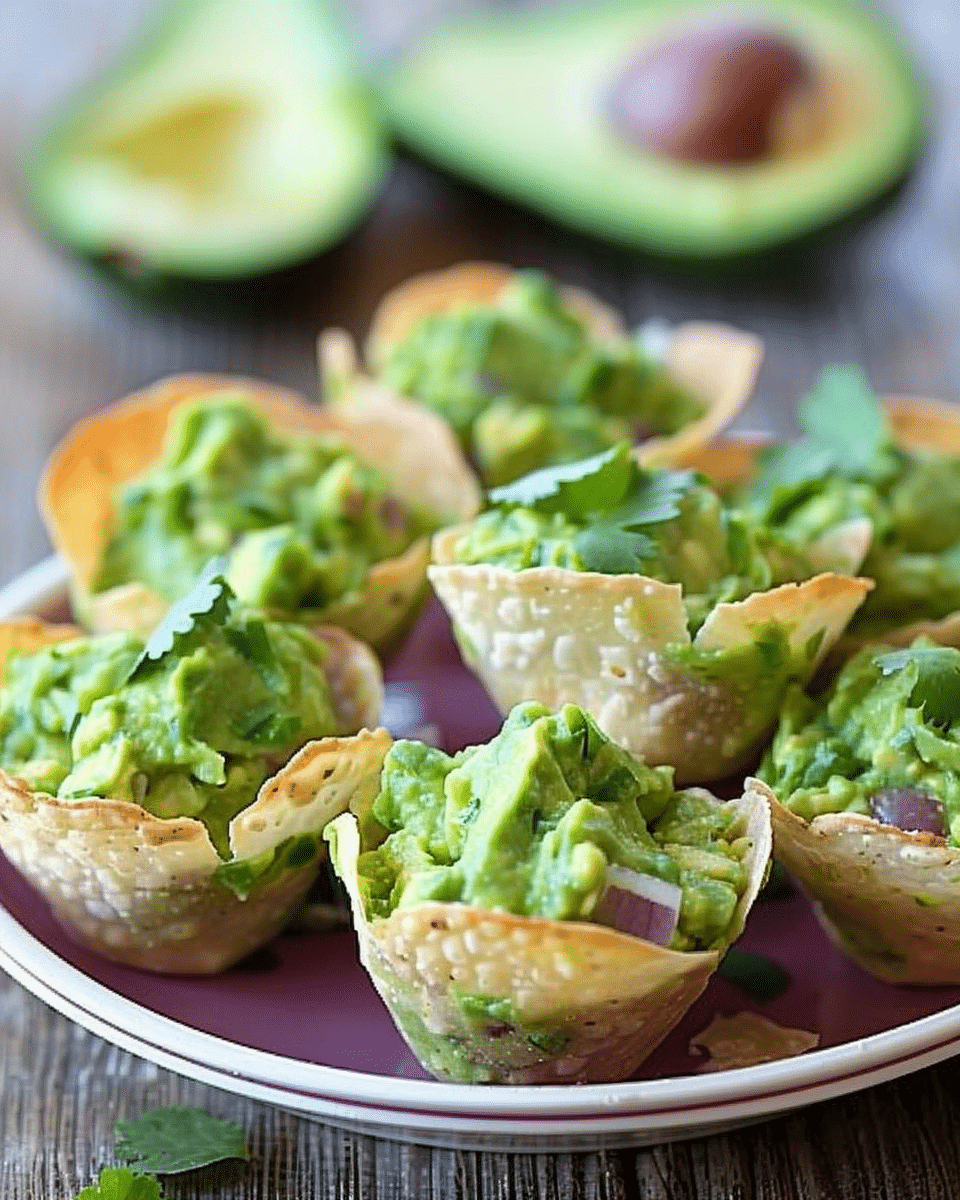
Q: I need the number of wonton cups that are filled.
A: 7